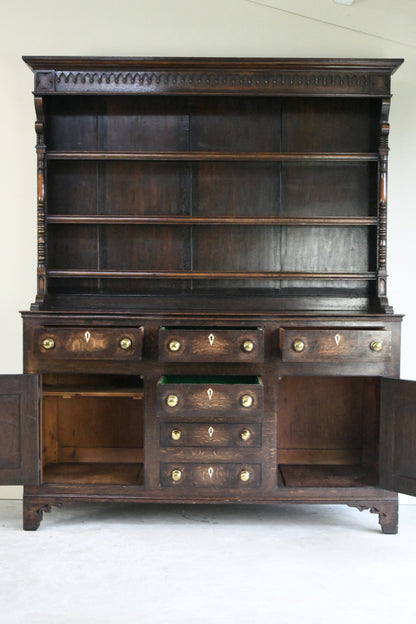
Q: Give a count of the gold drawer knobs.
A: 12